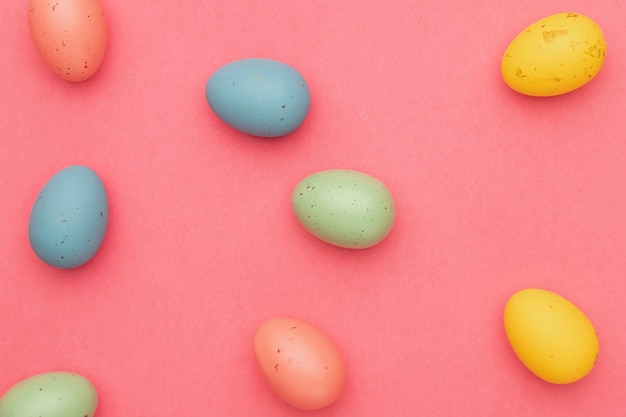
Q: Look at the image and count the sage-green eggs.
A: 2